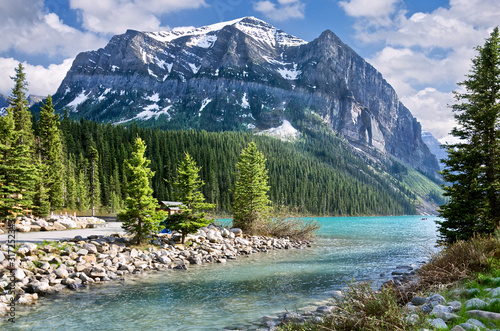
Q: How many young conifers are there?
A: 3